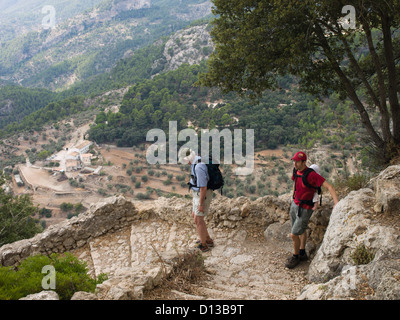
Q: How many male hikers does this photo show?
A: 2